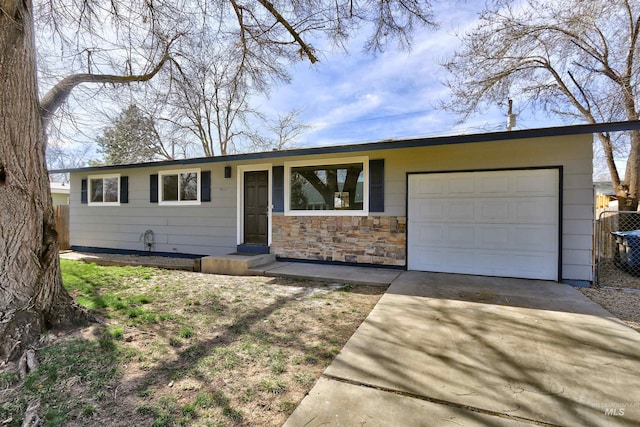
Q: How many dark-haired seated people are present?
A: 0